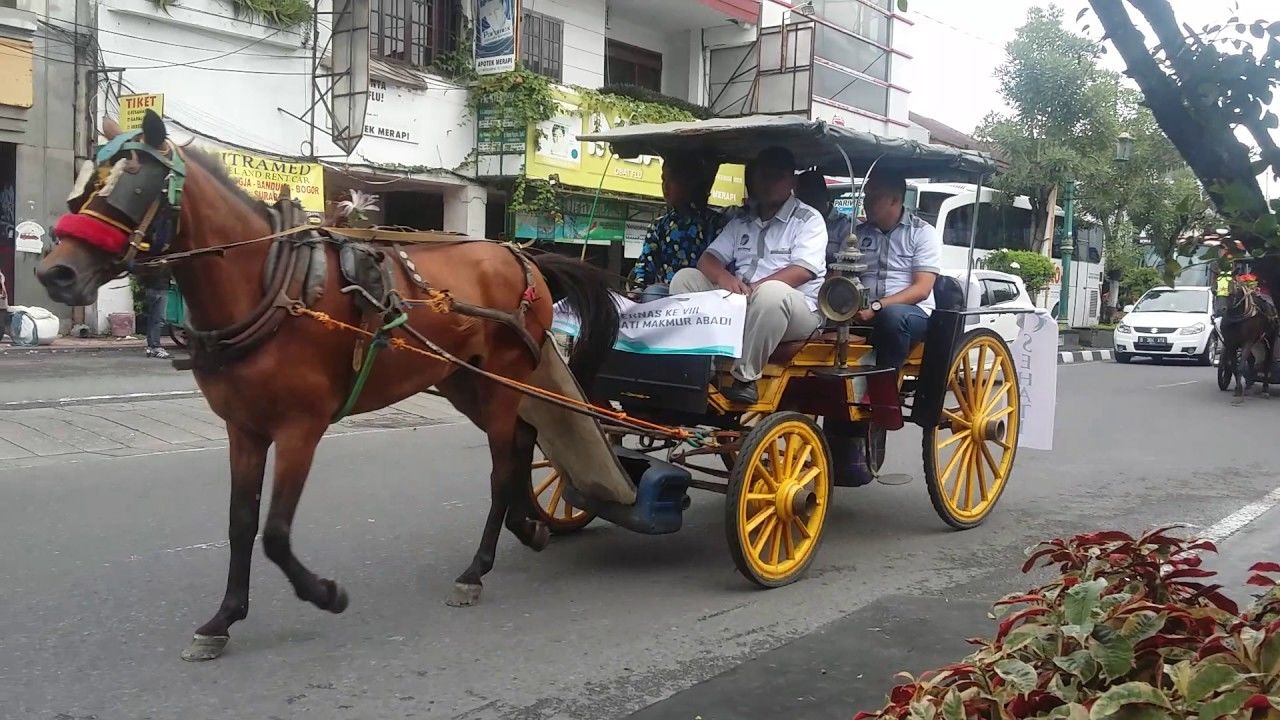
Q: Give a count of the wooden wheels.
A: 3